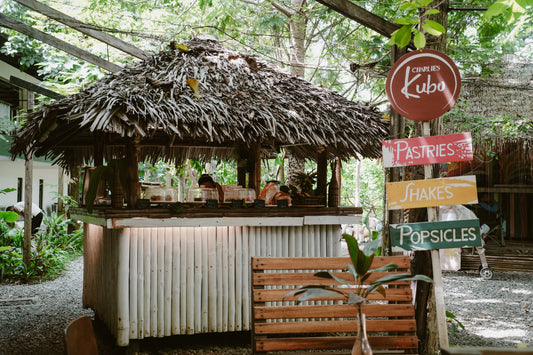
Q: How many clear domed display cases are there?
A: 3